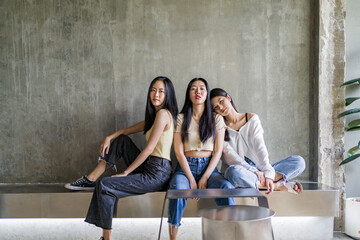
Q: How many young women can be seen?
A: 3